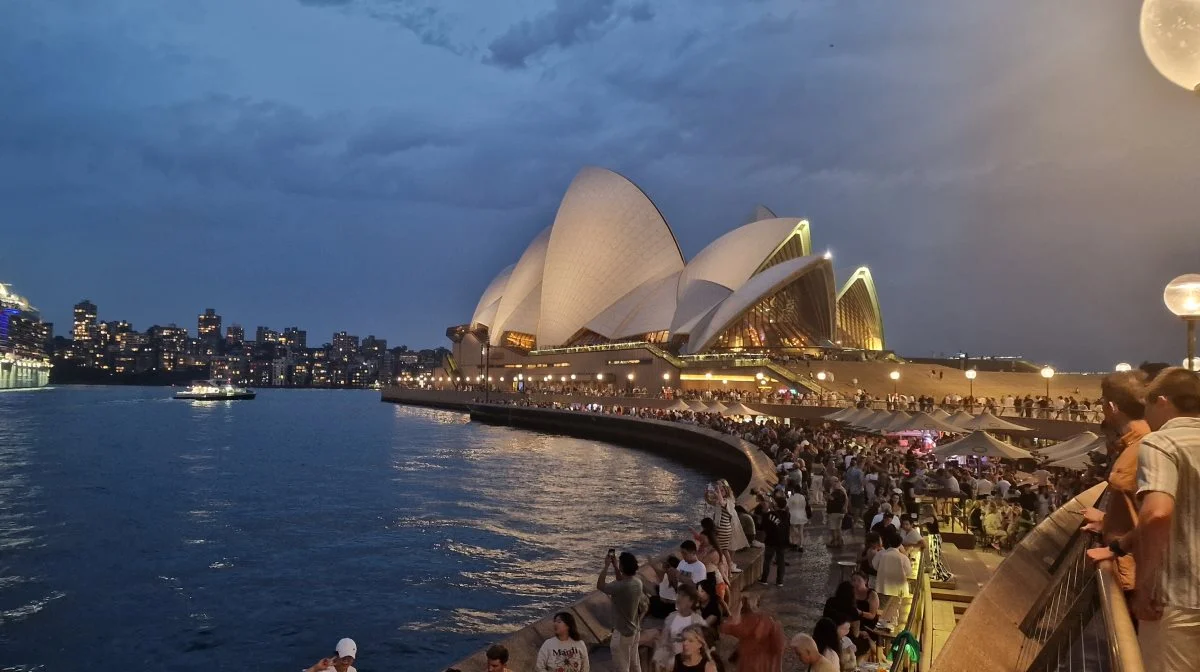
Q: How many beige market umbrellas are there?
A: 15